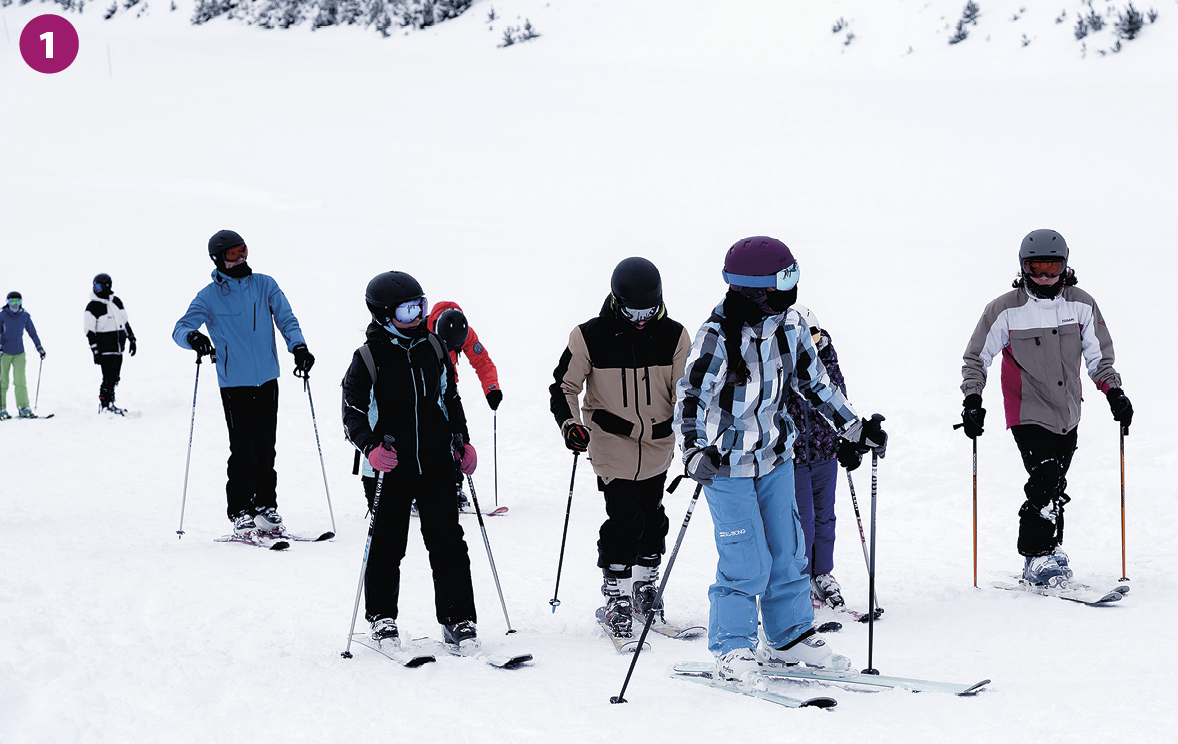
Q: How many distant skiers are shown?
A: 2